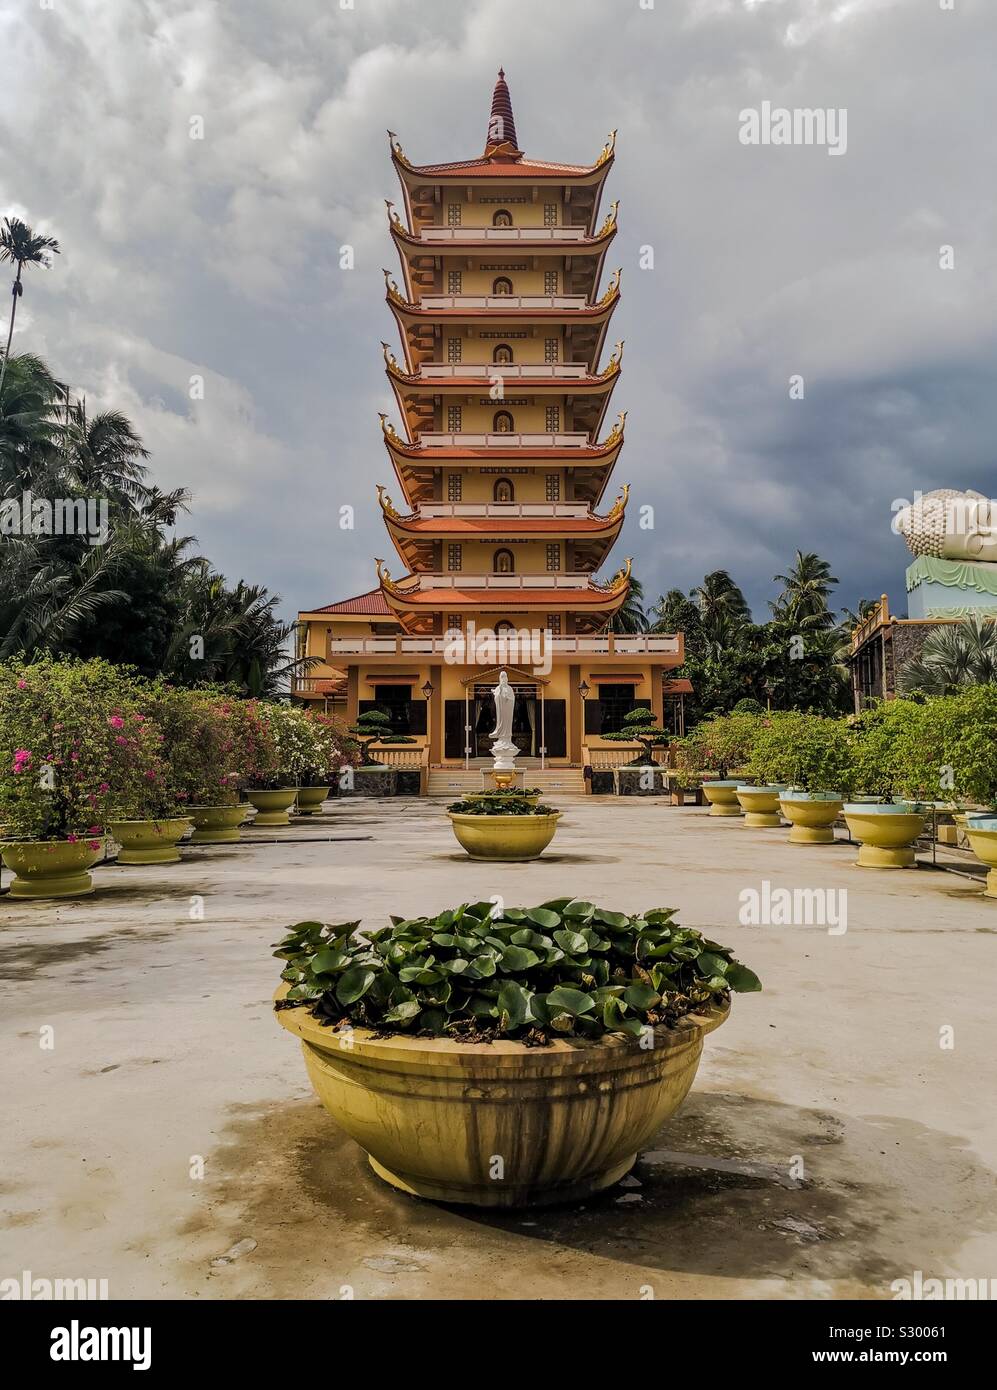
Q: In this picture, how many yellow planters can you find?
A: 13